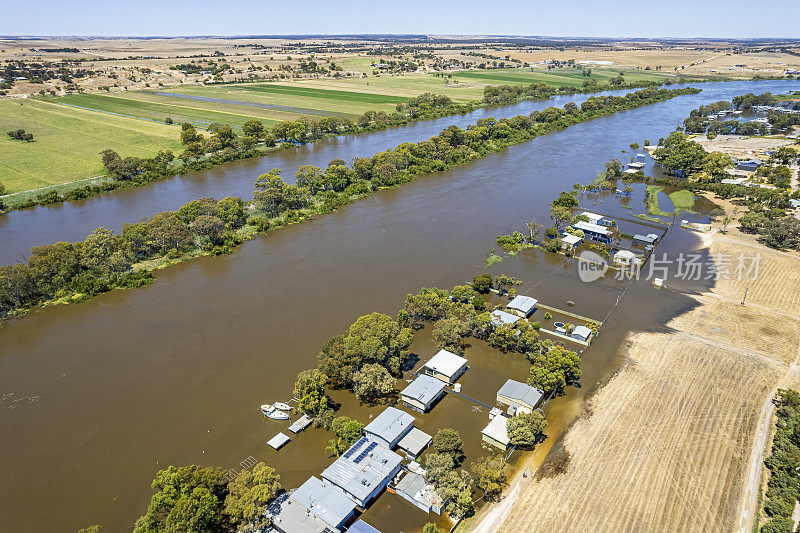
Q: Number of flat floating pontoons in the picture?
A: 2